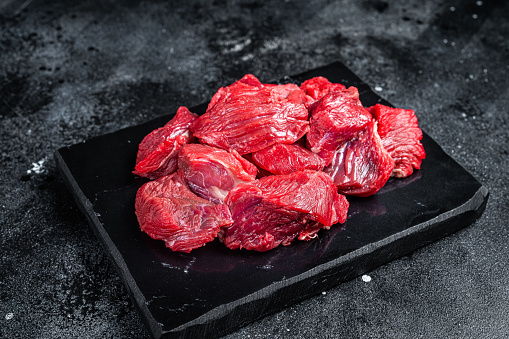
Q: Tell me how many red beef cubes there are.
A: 9